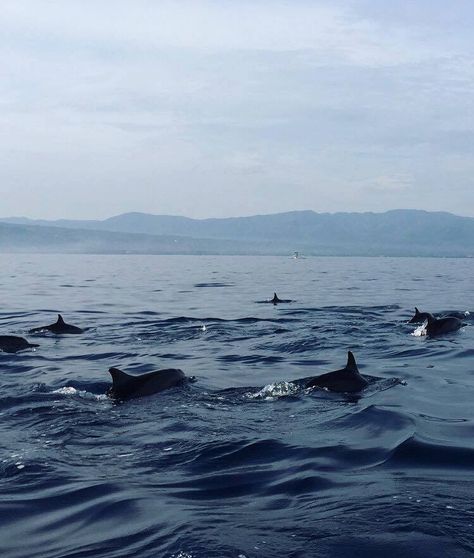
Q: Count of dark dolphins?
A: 7